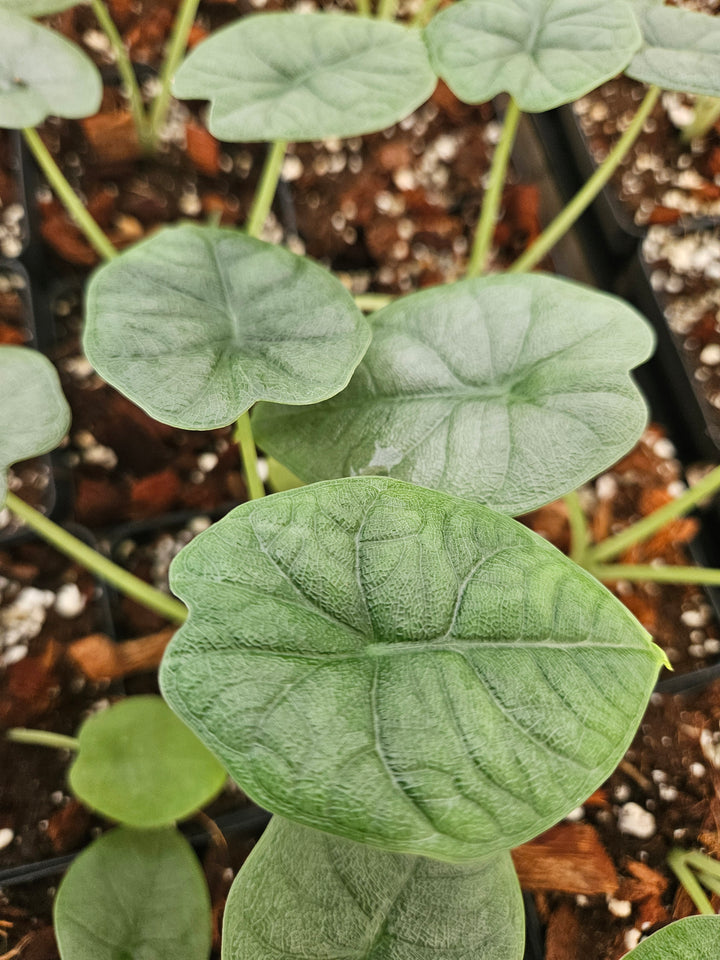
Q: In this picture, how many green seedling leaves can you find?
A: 13